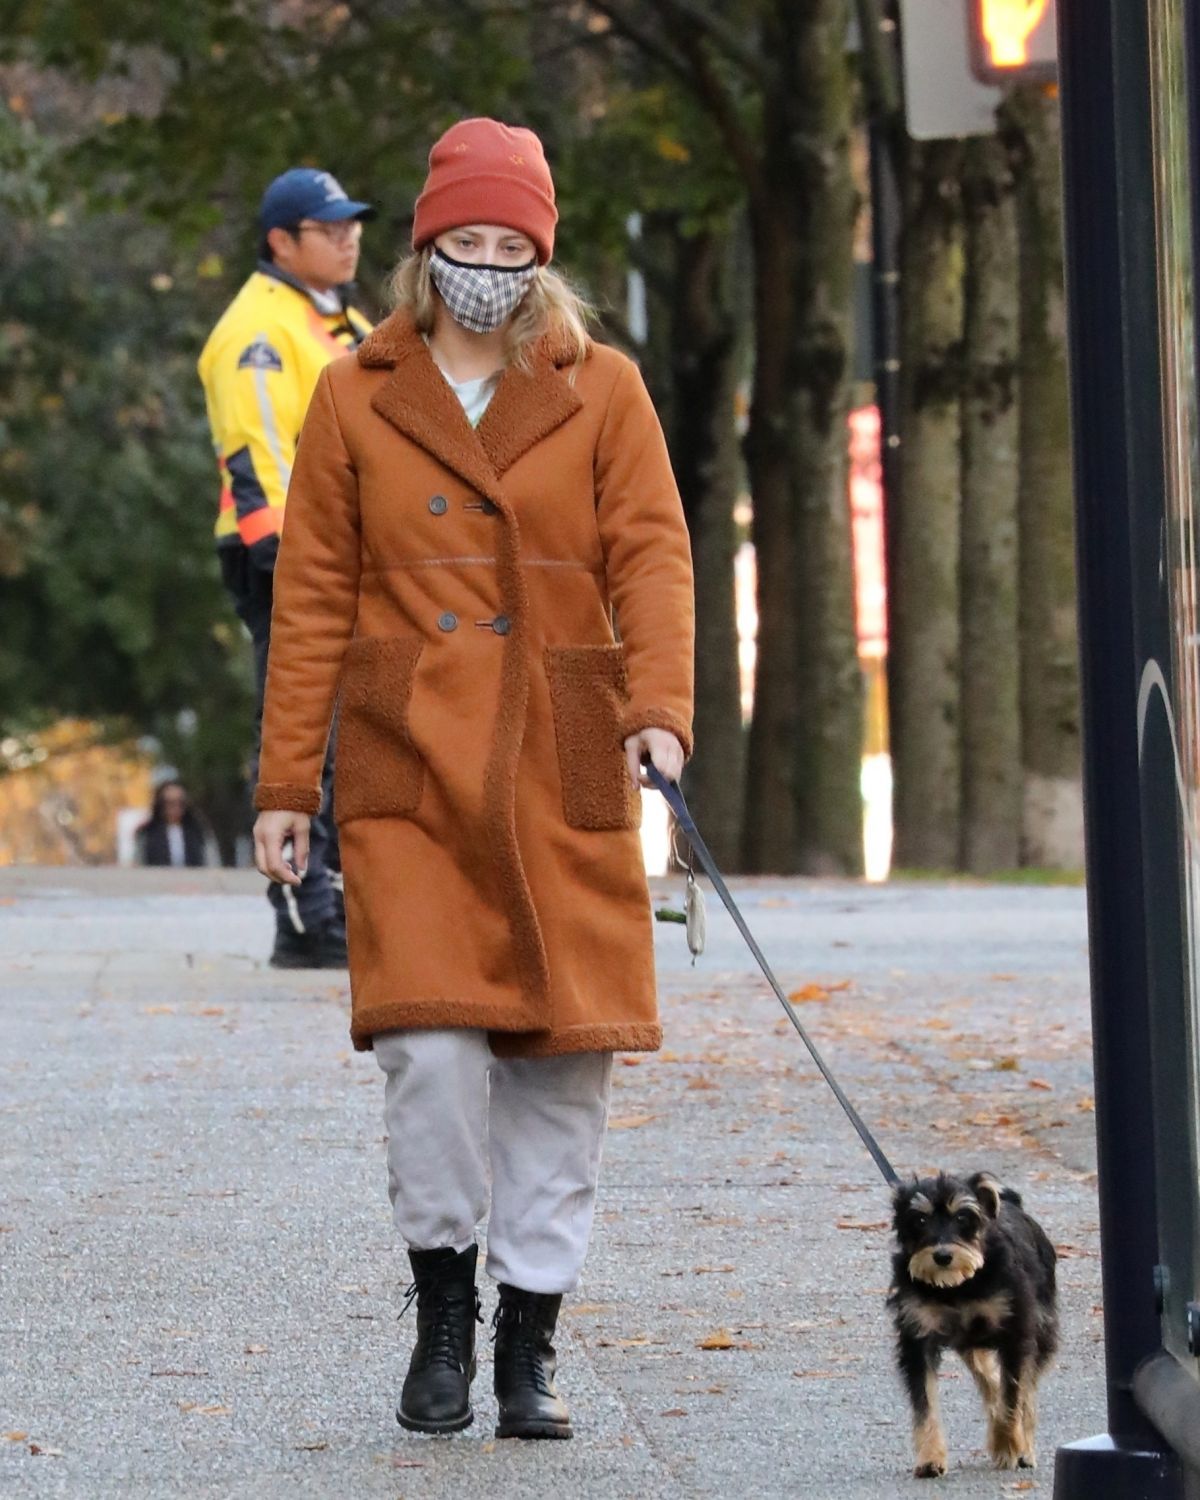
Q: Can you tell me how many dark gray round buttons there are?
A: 4